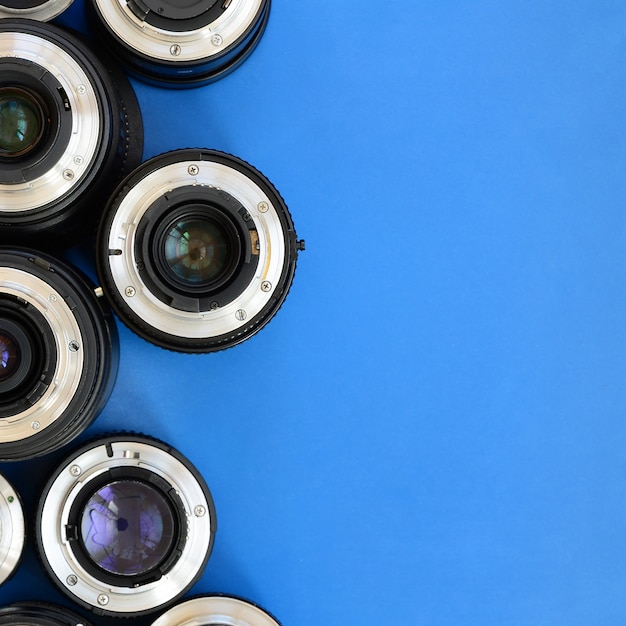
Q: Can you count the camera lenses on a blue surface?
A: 9